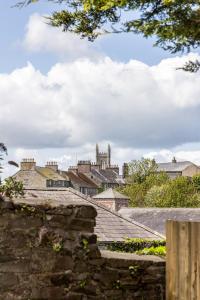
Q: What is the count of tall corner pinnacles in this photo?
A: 2